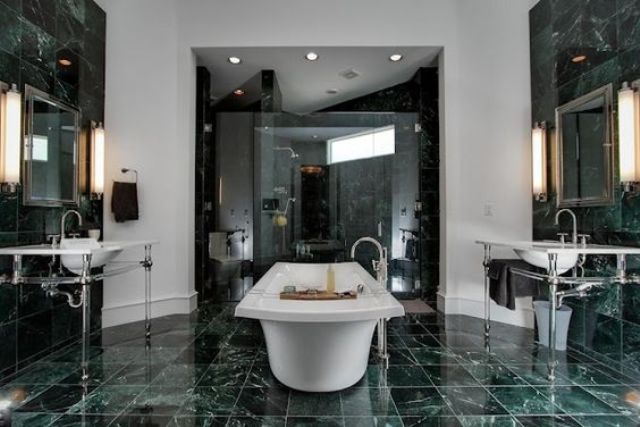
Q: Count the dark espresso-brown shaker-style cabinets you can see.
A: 0